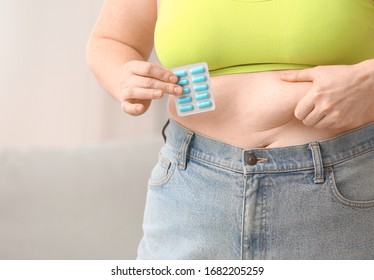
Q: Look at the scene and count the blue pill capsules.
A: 10